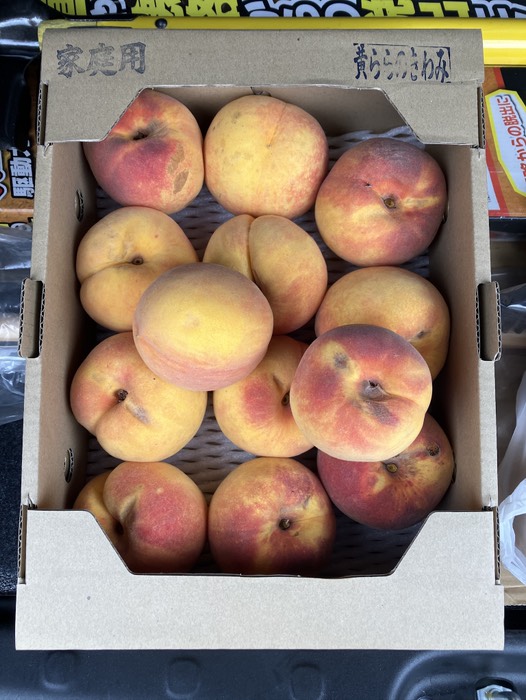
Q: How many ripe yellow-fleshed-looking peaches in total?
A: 13